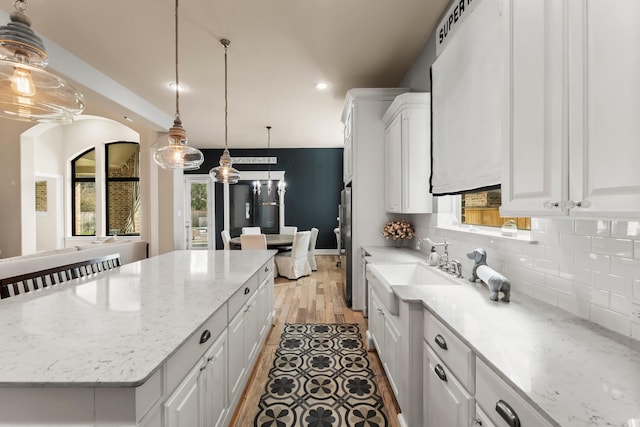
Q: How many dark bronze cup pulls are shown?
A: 6